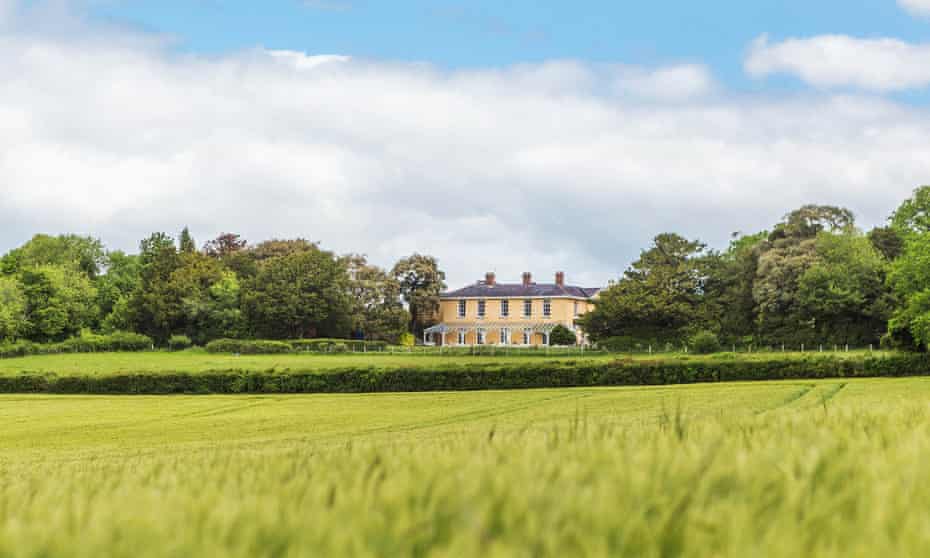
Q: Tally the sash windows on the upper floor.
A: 5